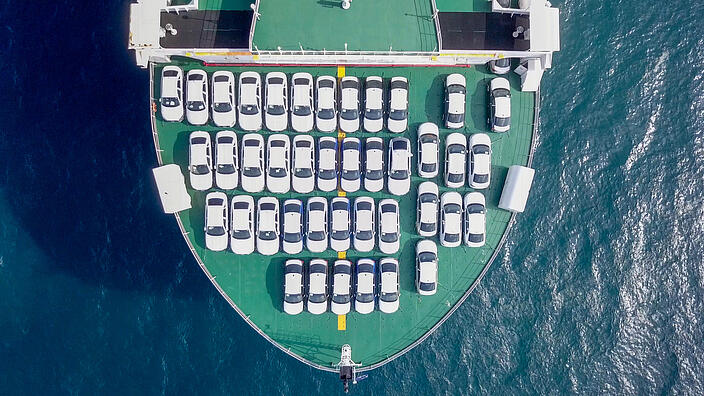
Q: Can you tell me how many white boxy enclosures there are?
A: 2